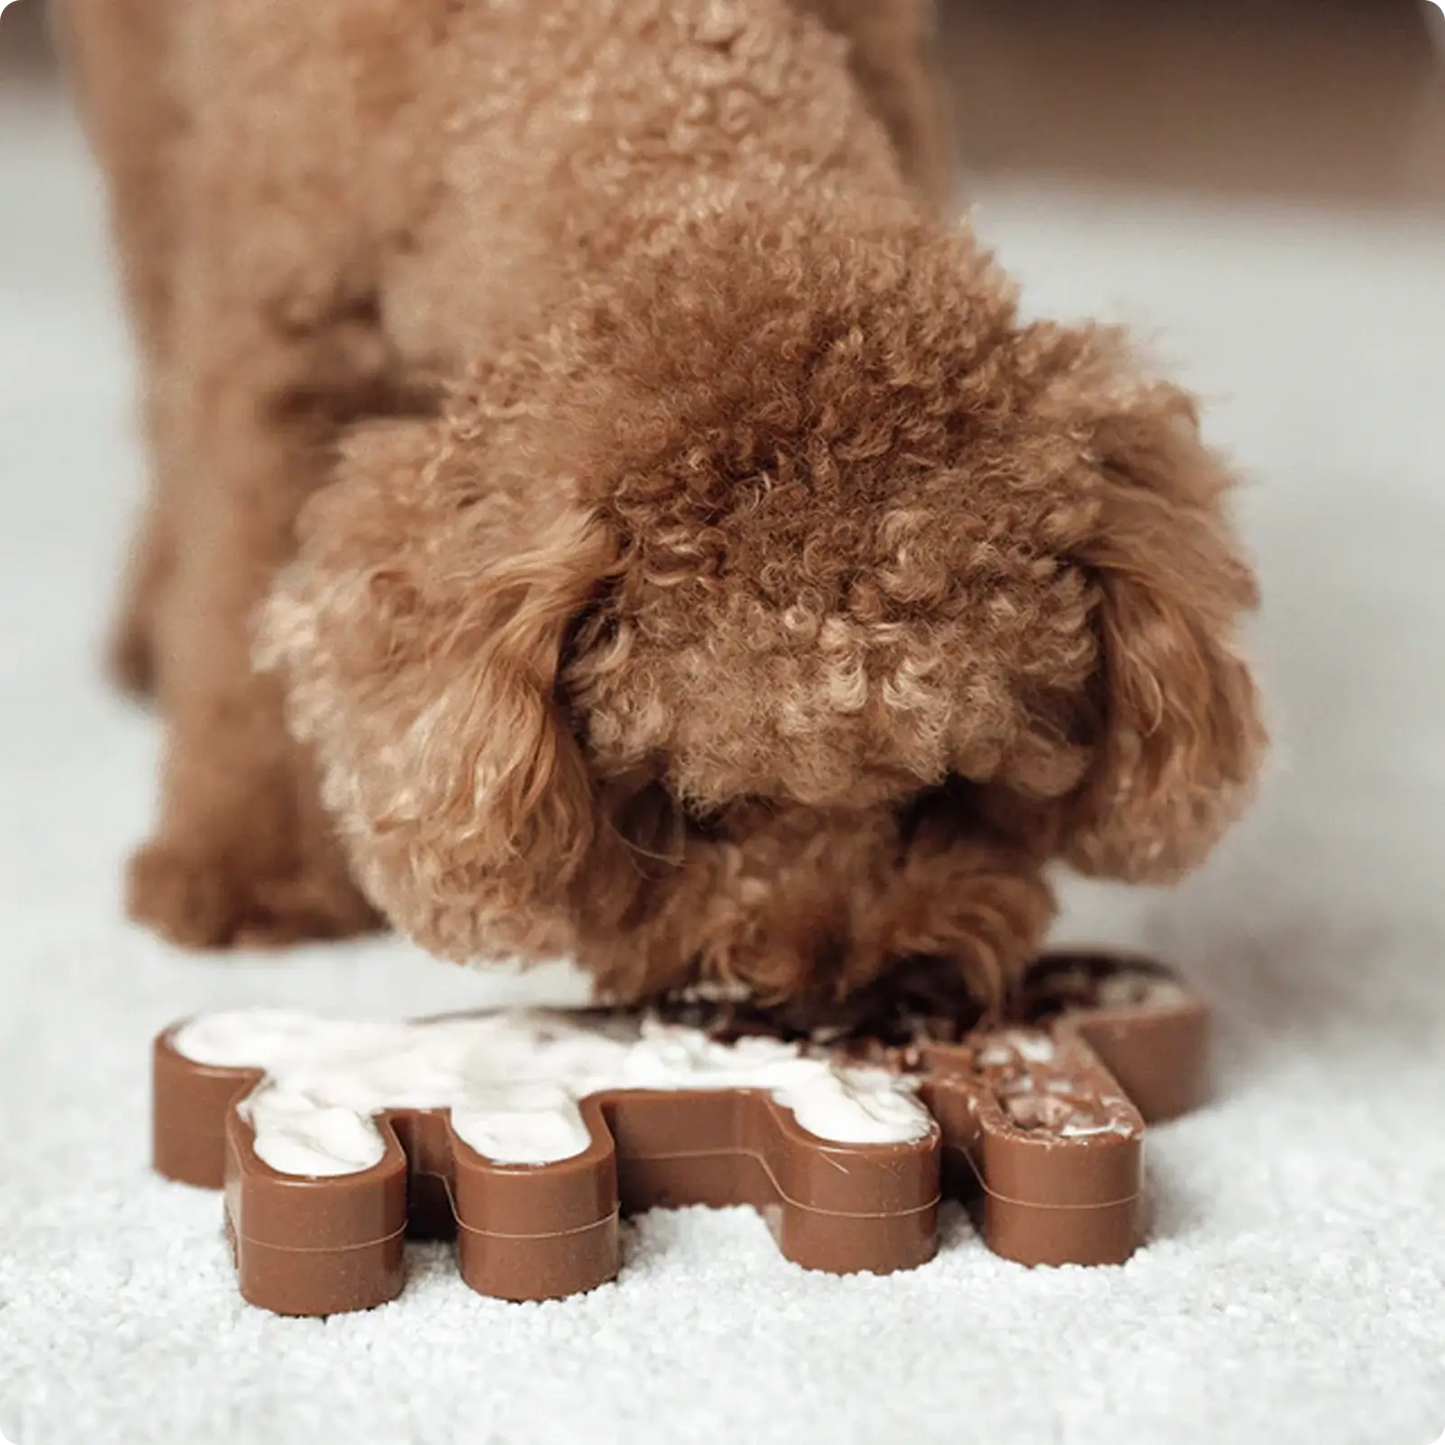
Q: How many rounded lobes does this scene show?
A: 6